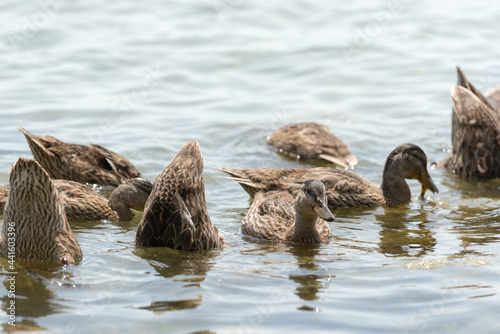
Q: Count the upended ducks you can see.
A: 3